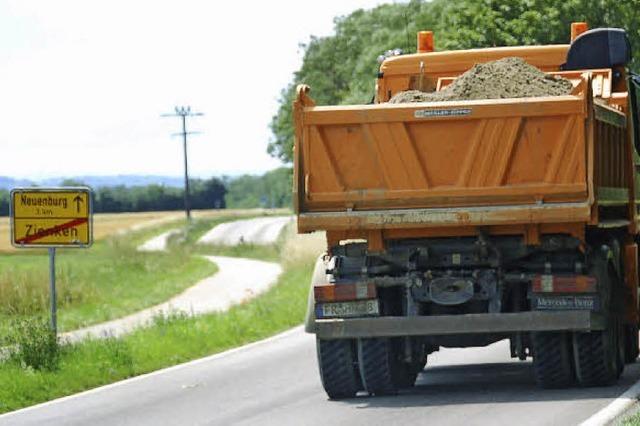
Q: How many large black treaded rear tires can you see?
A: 4